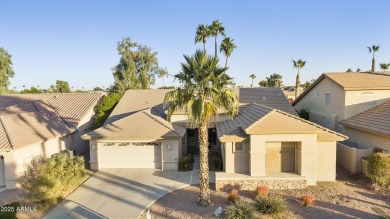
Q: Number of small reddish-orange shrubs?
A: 3